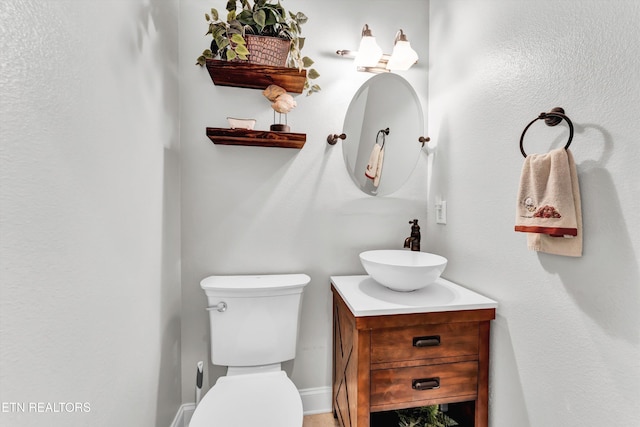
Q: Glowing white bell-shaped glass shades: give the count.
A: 2